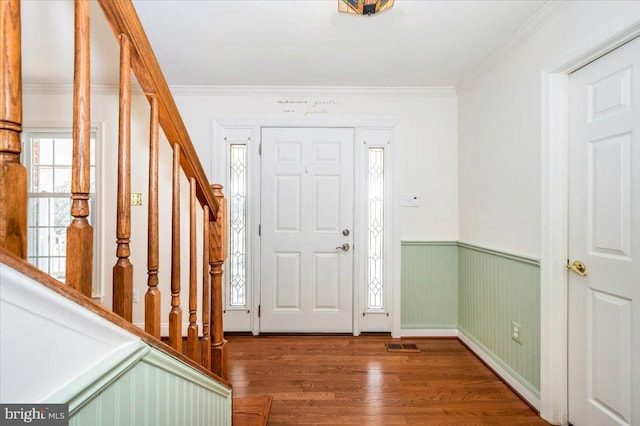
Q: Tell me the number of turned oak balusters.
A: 7